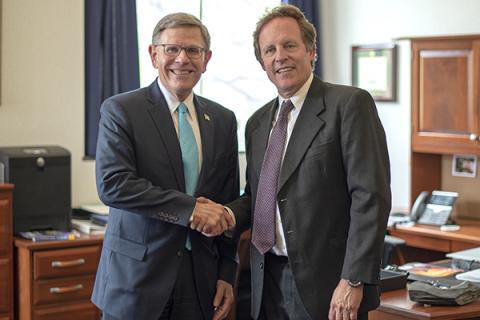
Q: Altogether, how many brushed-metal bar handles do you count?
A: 2